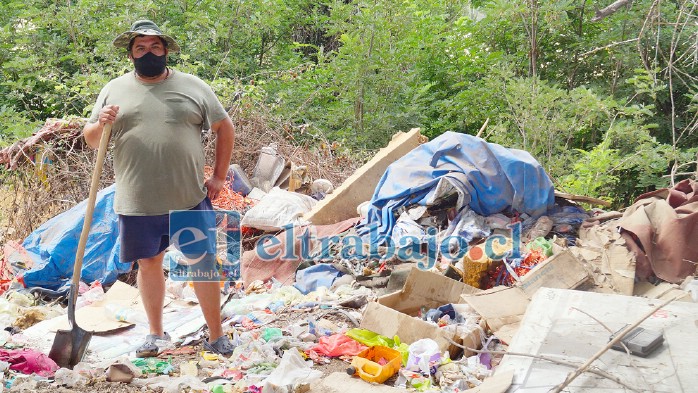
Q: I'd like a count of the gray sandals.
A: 2